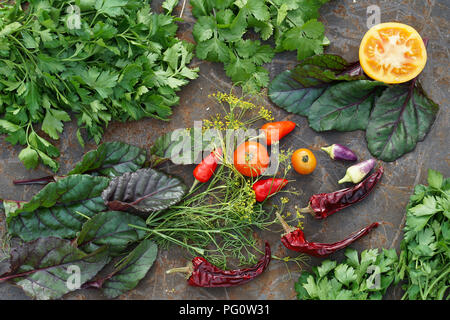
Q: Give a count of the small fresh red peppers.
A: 3